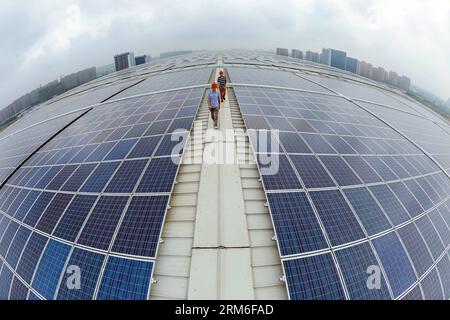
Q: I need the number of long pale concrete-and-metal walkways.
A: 1